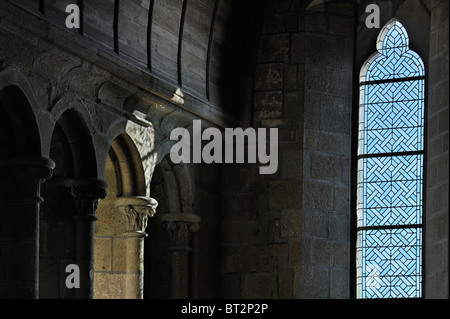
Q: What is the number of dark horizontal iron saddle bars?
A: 3